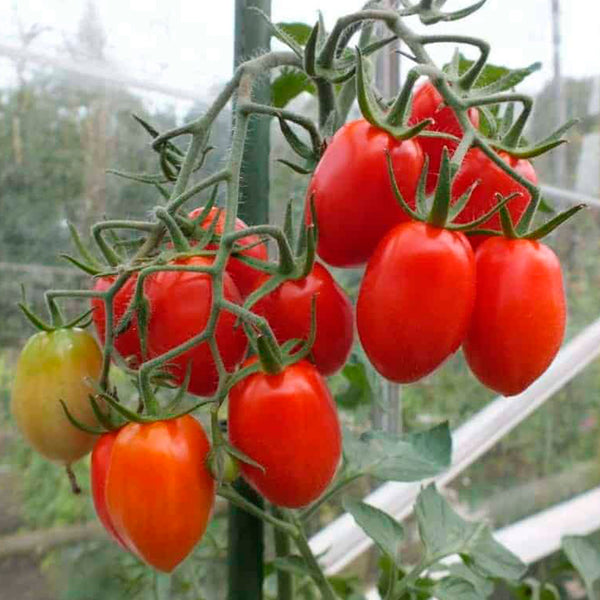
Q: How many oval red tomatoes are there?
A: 12